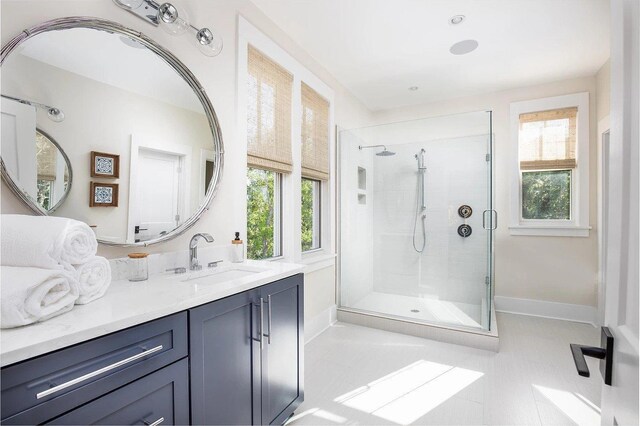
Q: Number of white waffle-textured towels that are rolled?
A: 3